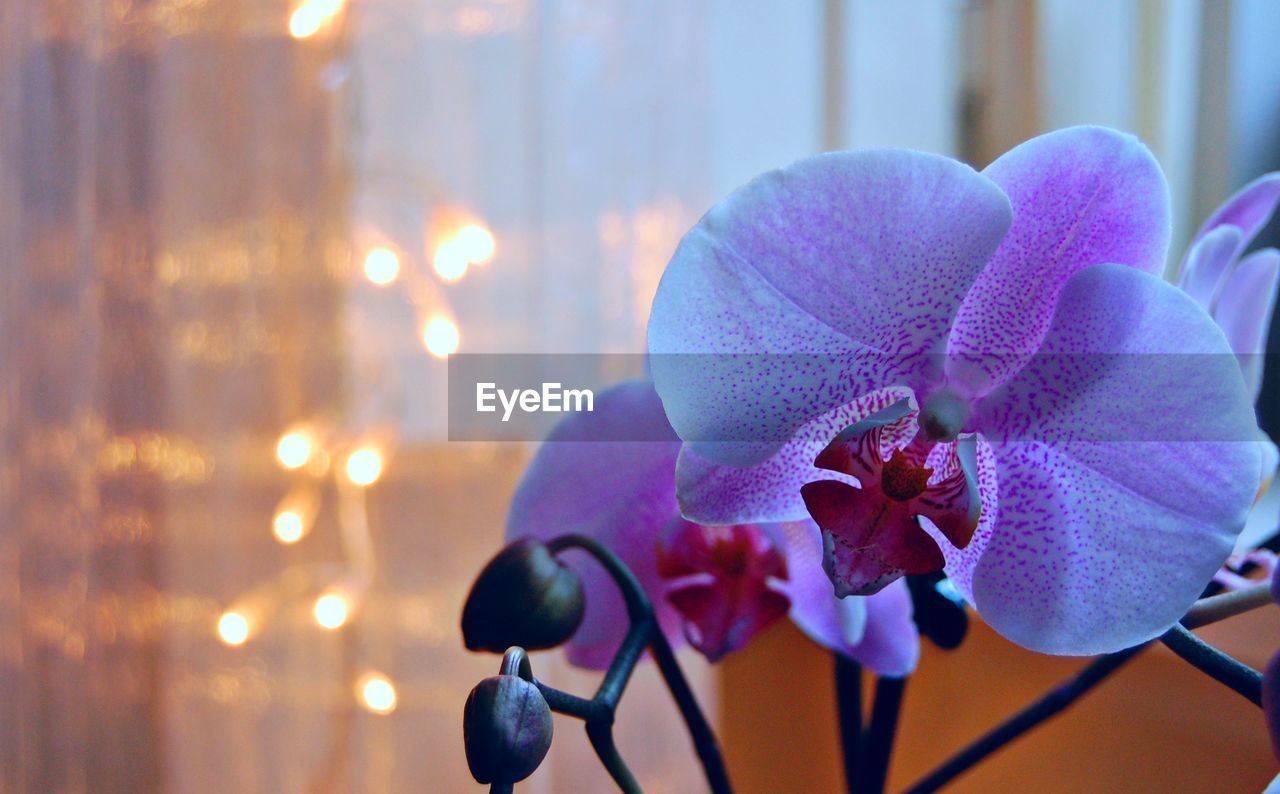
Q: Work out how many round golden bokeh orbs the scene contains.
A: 11